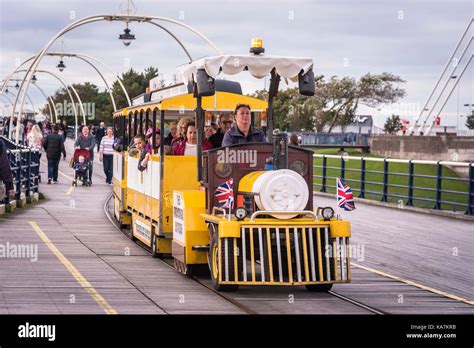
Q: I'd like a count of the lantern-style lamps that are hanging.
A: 5